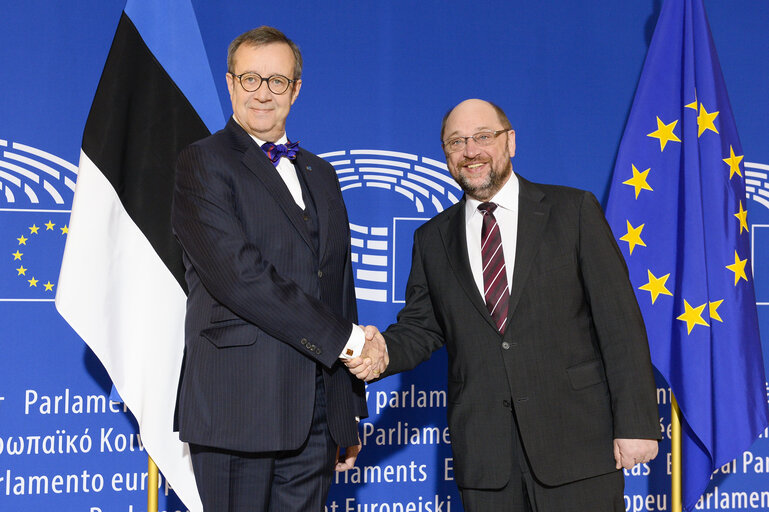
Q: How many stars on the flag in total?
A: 11